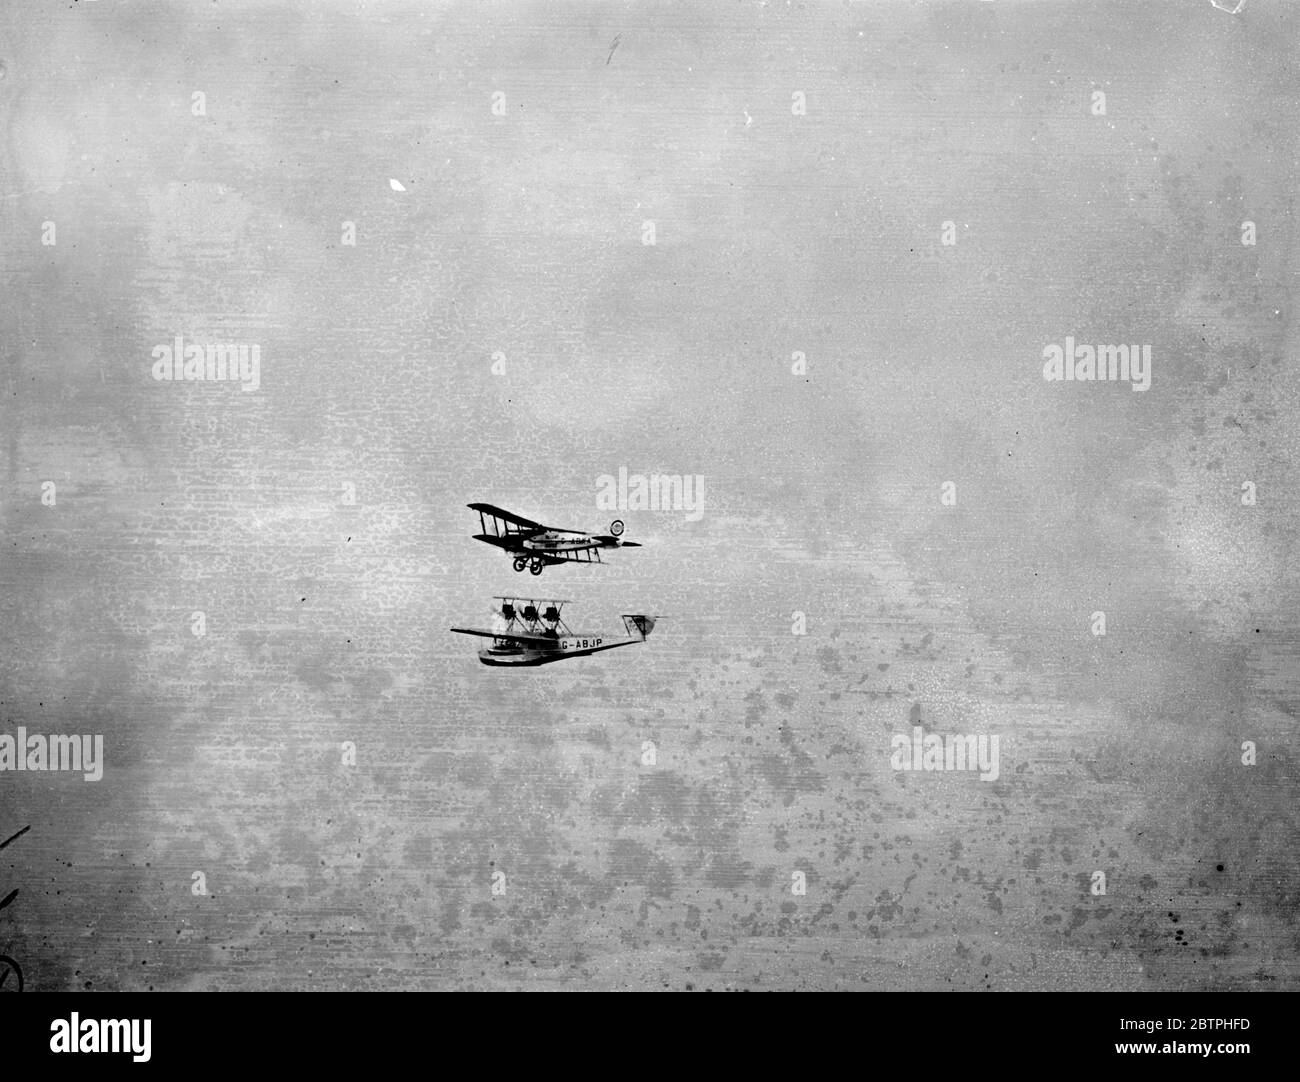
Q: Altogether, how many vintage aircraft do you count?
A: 2